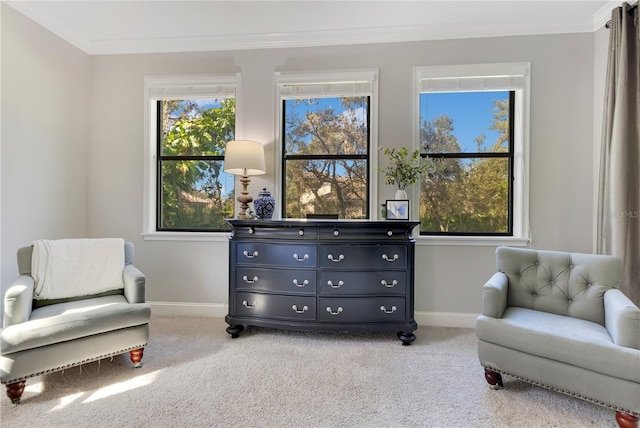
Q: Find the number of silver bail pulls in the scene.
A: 12